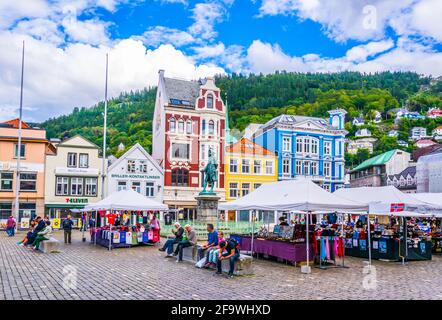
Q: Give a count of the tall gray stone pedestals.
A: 1